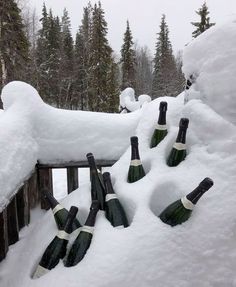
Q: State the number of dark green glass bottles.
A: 9